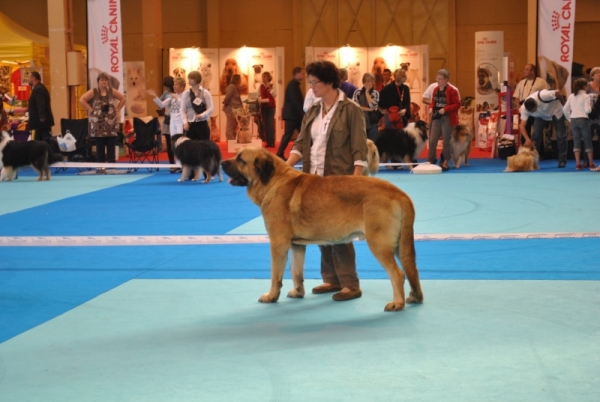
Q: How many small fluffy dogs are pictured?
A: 1